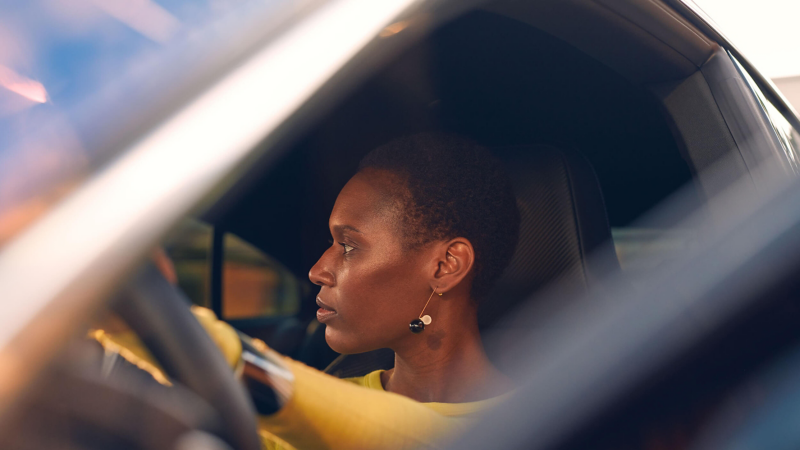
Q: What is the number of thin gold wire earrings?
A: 1